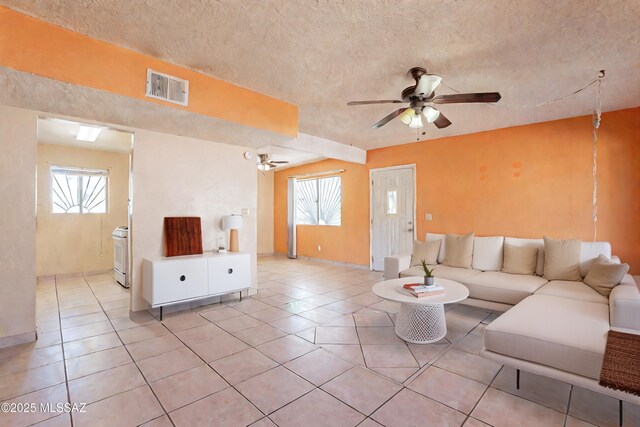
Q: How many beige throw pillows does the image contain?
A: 5